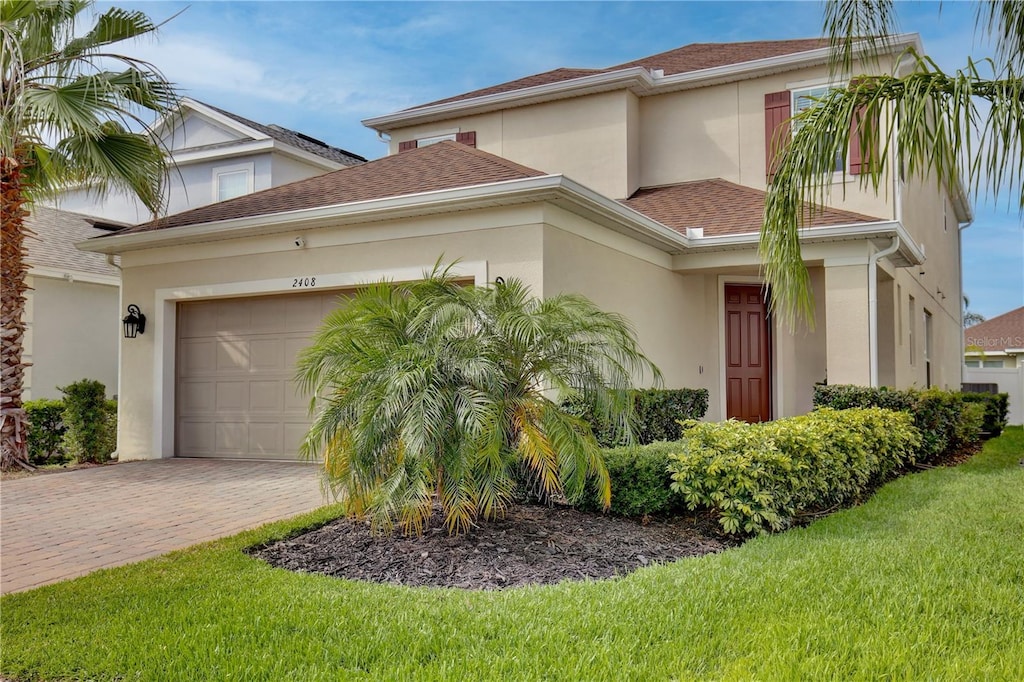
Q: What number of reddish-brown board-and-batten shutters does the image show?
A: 4